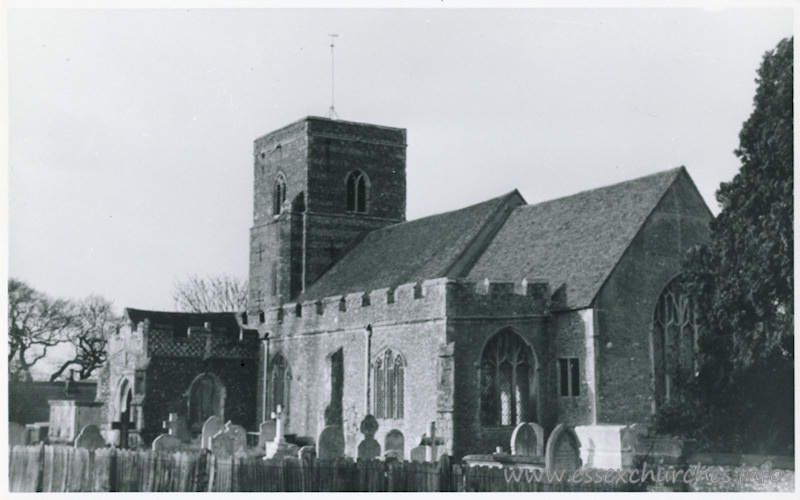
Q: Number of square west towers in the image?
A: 1